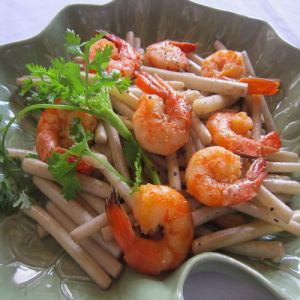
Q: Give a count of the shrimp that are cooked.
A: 8